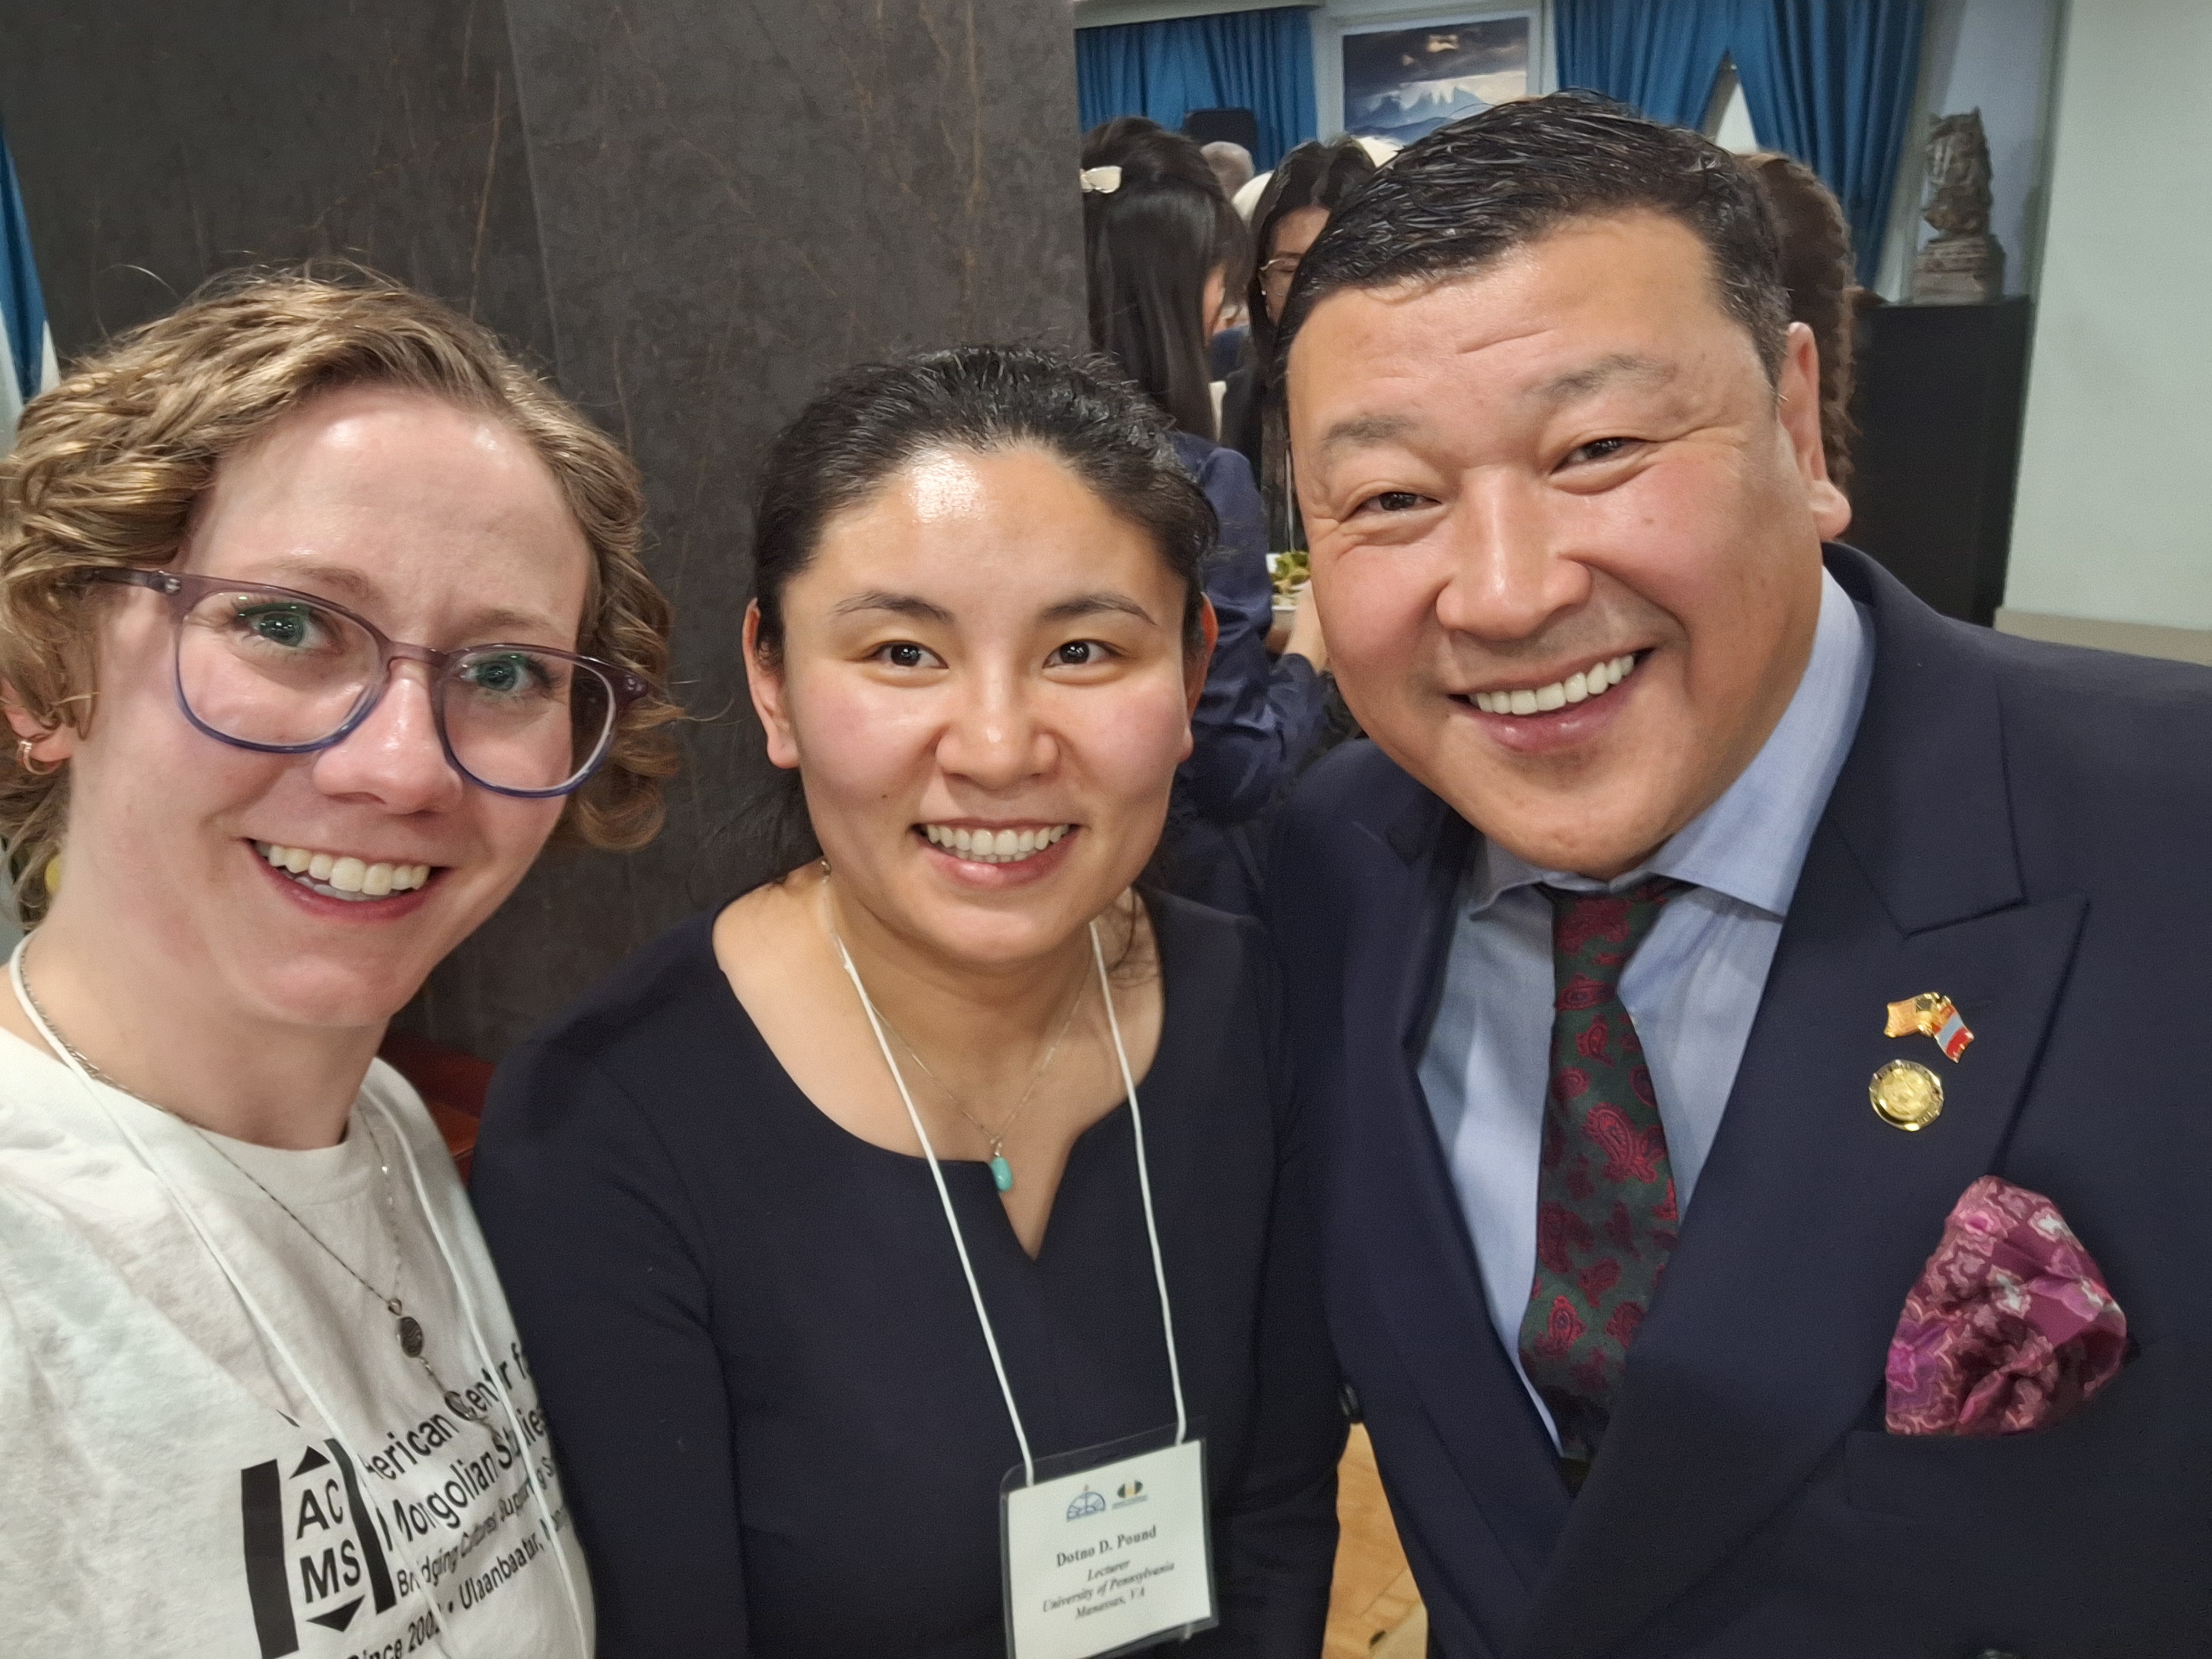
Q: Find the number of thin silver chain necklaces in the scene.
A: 2